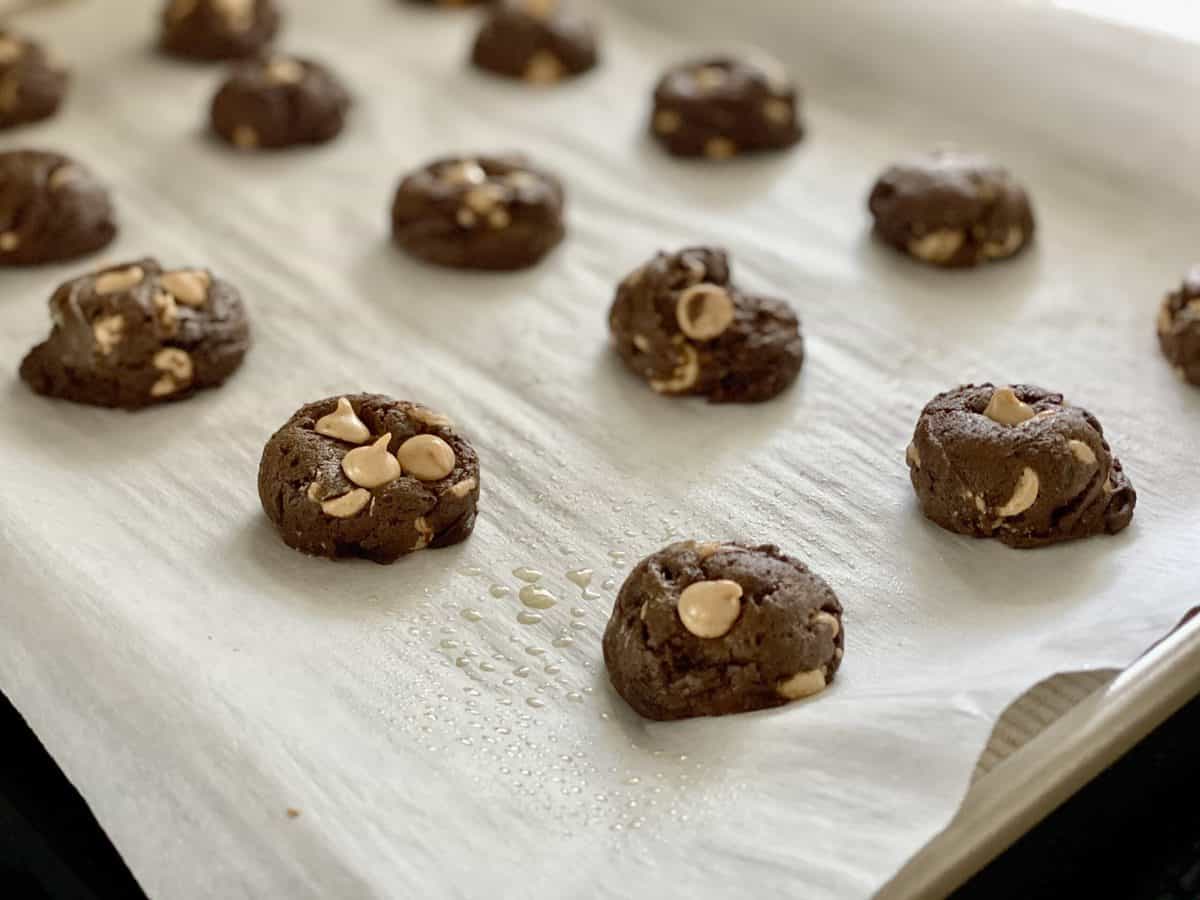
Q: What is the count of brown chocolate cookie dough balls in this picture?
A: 15